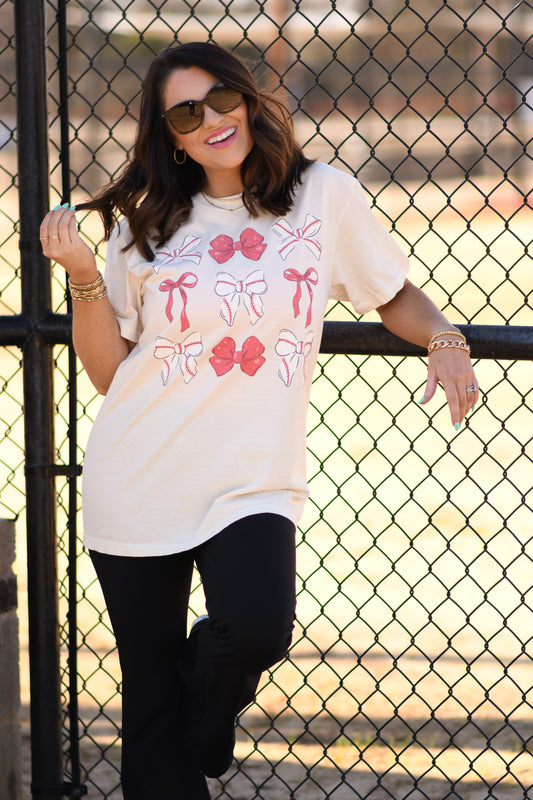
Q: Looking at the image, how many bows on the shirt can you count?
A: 9